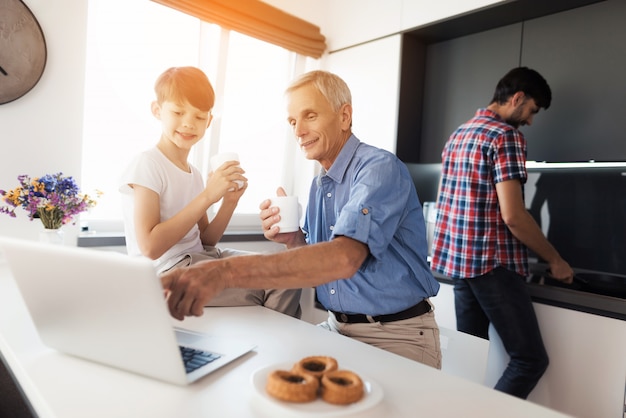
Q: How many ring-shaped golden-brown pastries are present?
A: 3